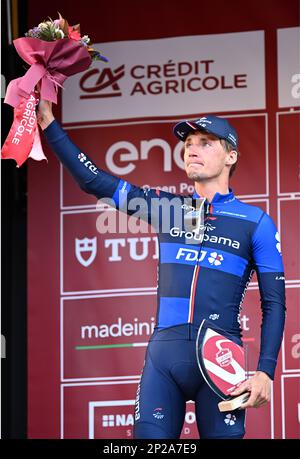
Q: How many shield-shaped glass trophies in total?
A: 1